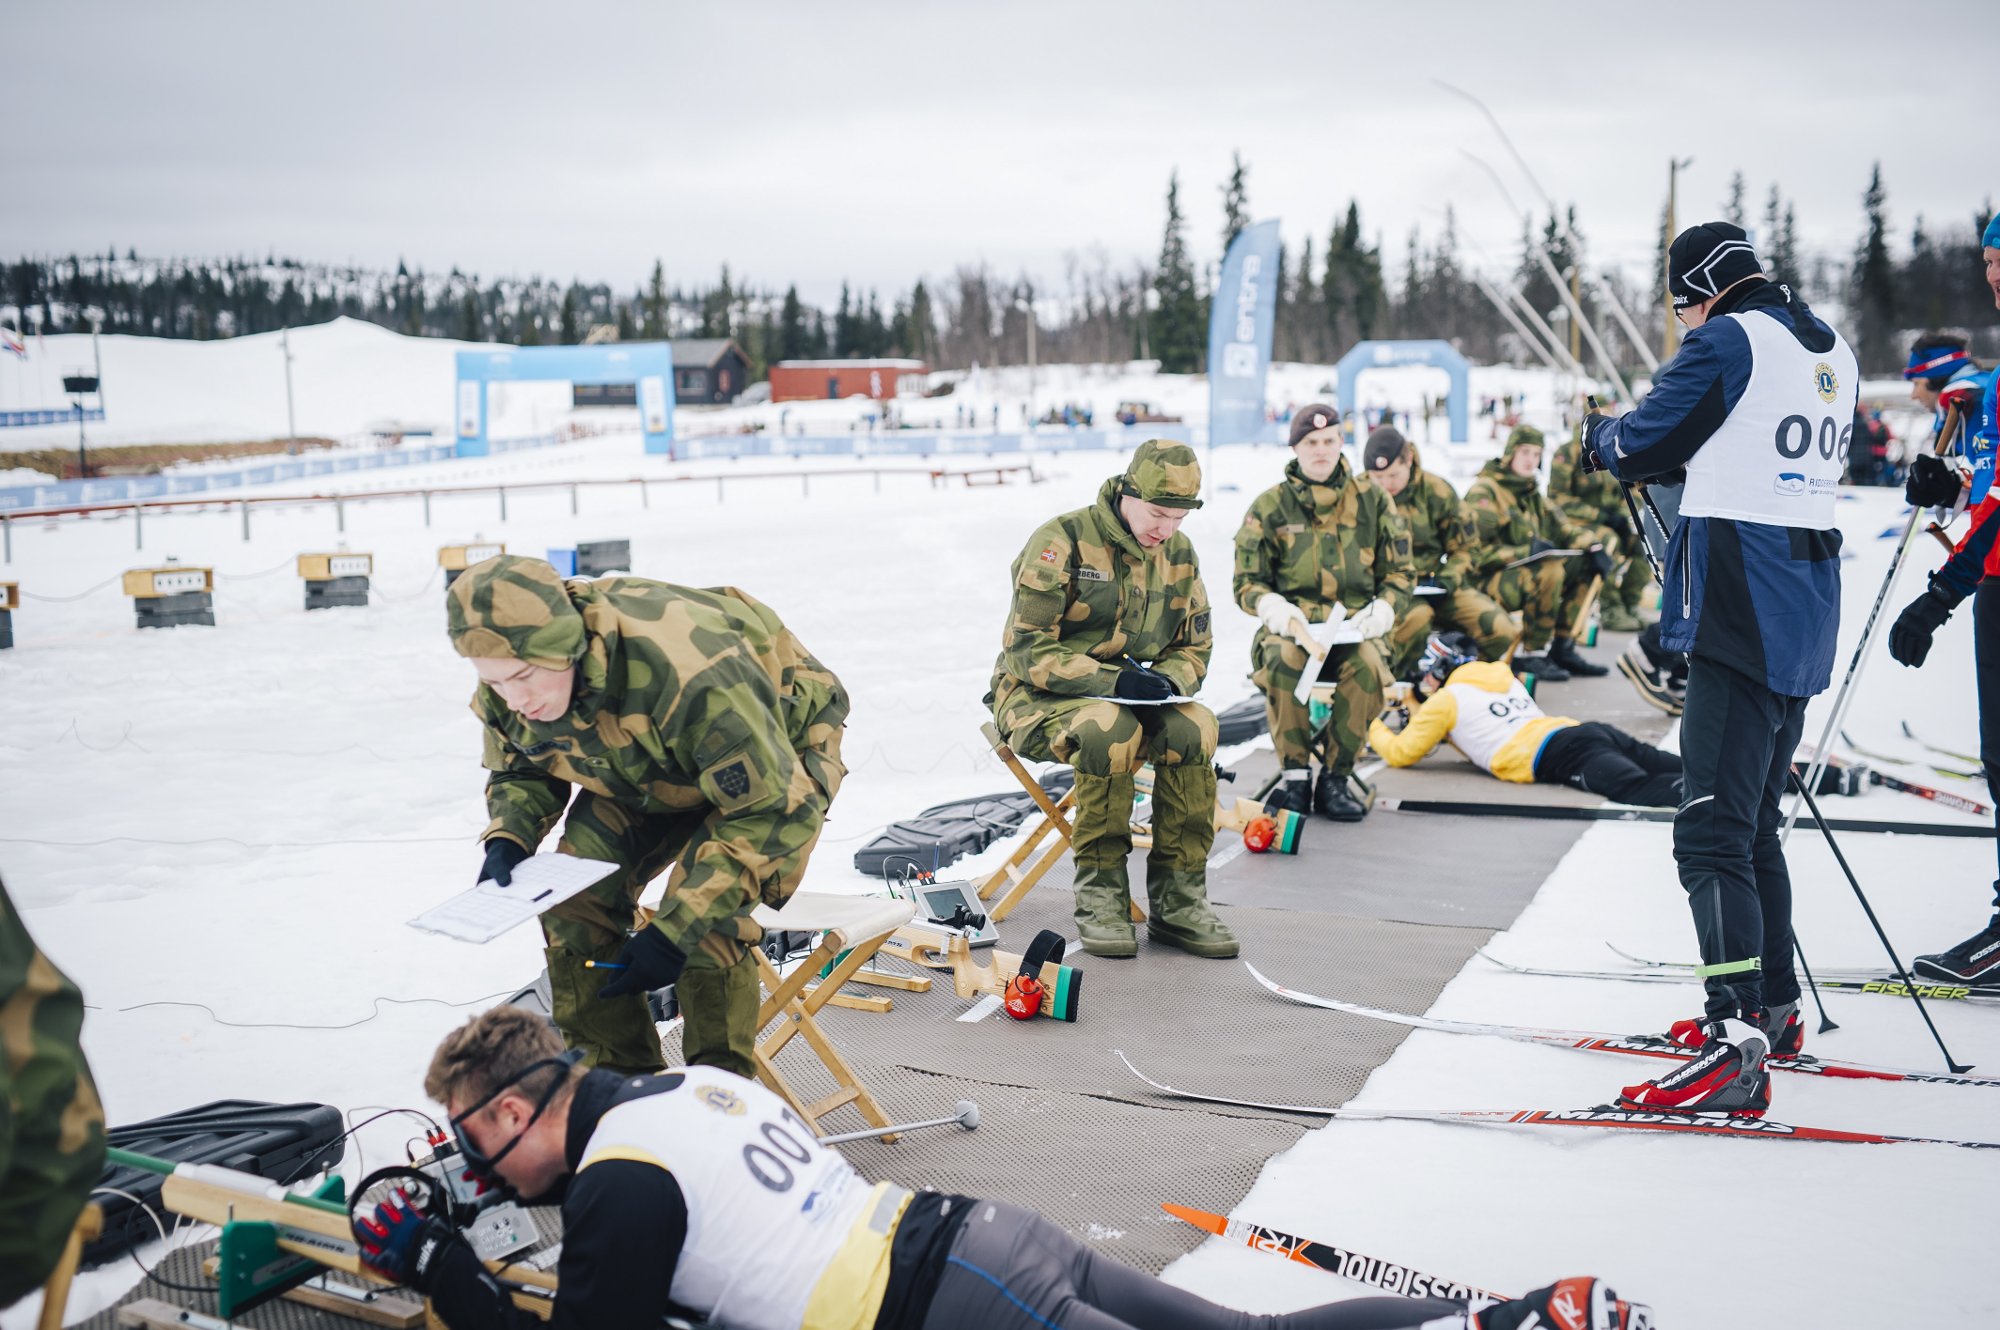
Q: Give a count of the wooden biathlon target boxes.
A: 4